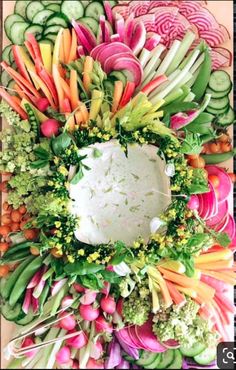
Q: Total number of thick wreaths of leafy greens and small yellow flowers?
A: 1